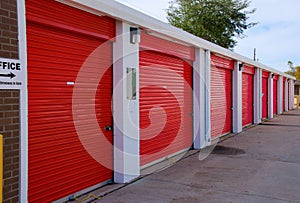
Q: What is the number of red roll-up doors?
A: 8